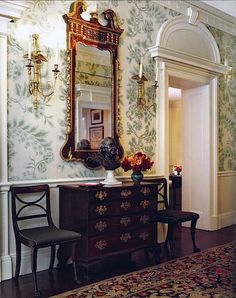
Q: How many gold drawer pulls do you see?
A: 12